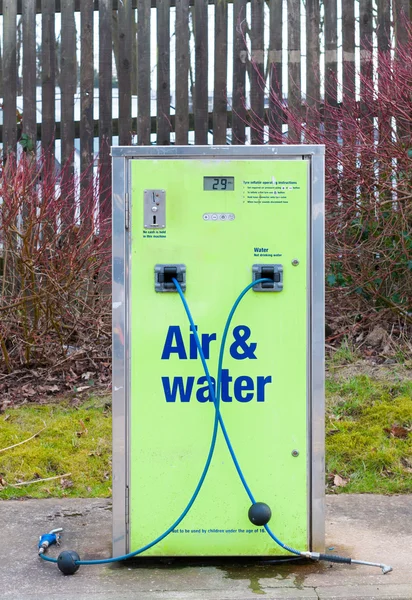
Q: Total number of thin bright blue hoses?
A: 2